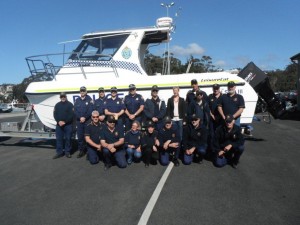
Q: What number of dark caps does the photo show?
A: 15